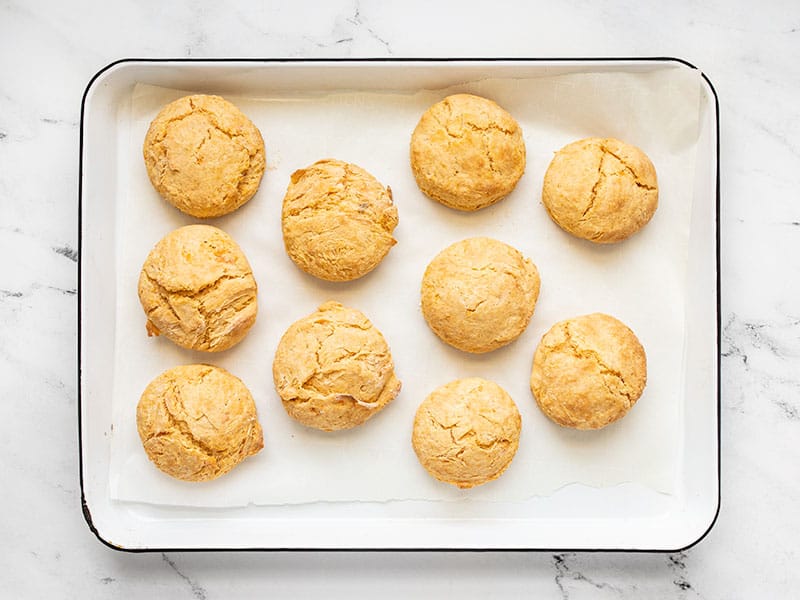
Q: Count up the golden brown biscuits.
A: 10